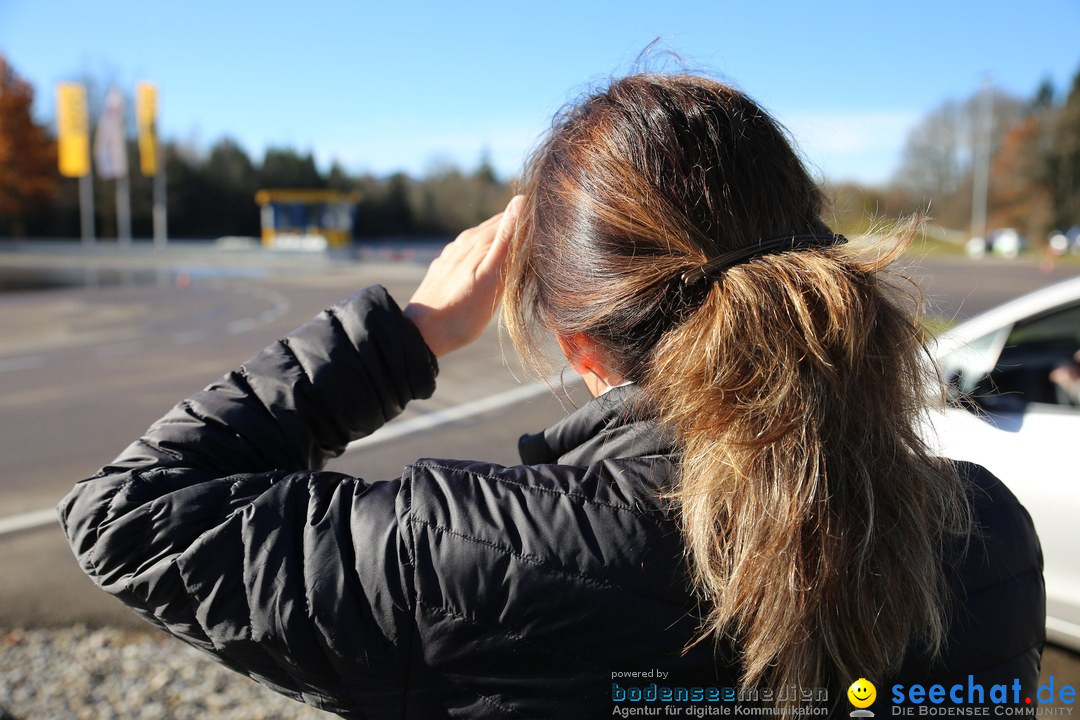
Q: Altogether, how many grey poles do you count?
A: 4